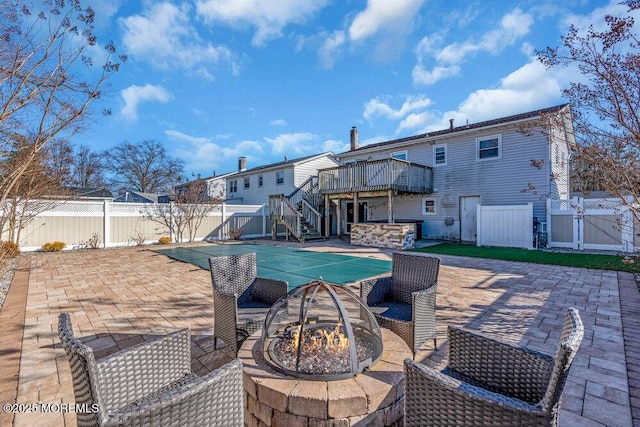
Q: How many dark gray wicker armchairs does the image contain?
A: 4